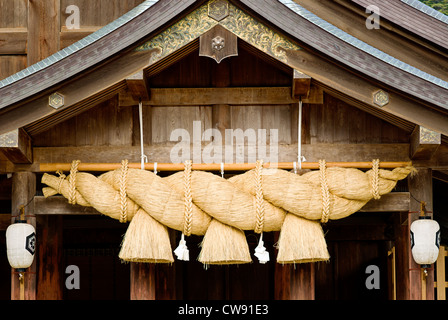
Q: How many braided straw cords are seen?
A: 6